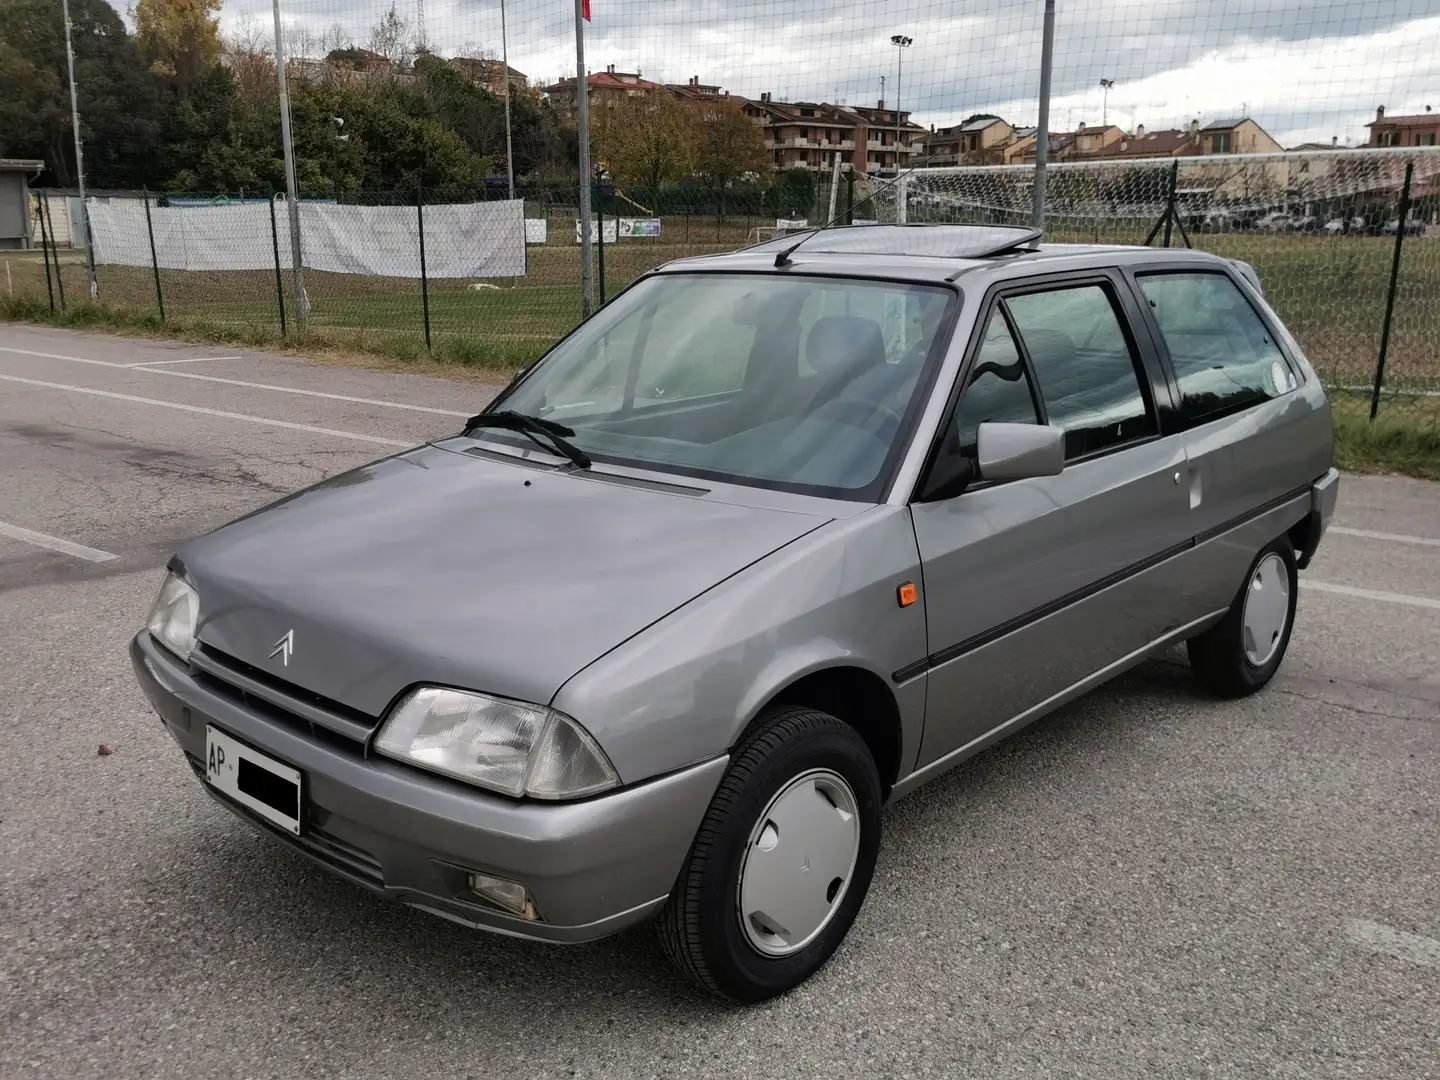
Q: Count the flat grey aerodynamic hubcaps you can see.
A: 2